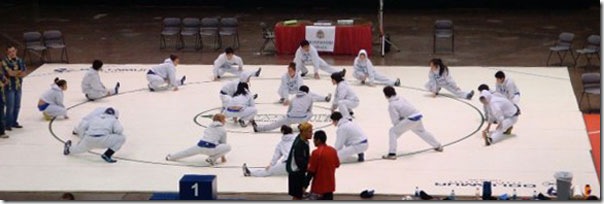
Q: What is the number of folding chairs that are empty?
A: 10